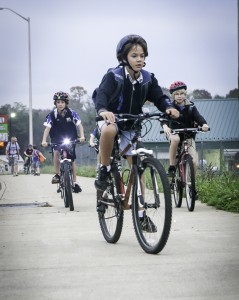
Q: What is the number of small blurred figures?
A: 3